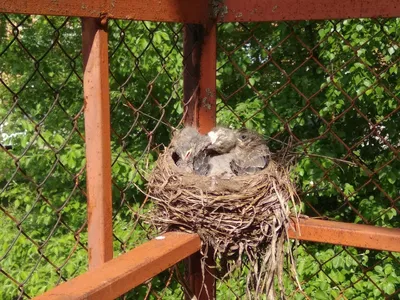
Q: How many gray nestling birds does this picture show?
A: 3